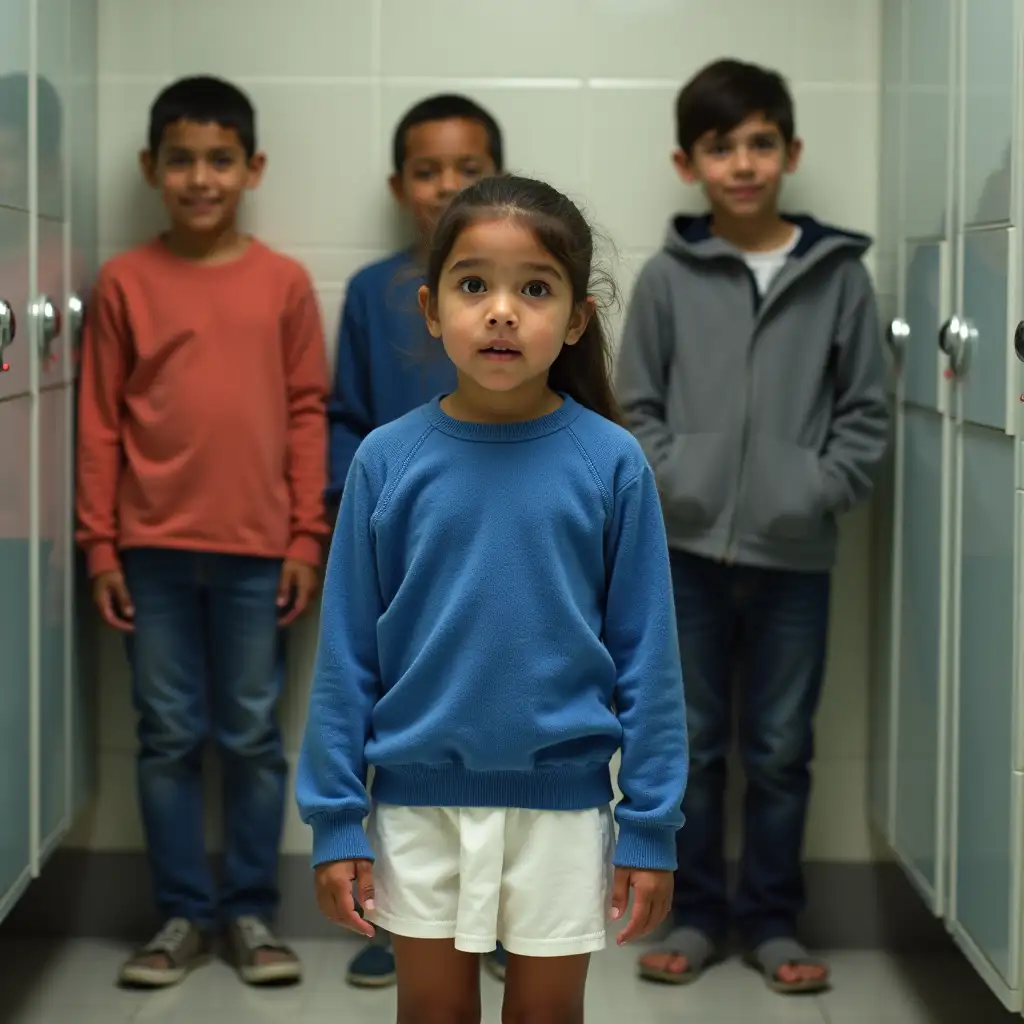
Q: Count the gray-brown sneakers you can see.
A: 2